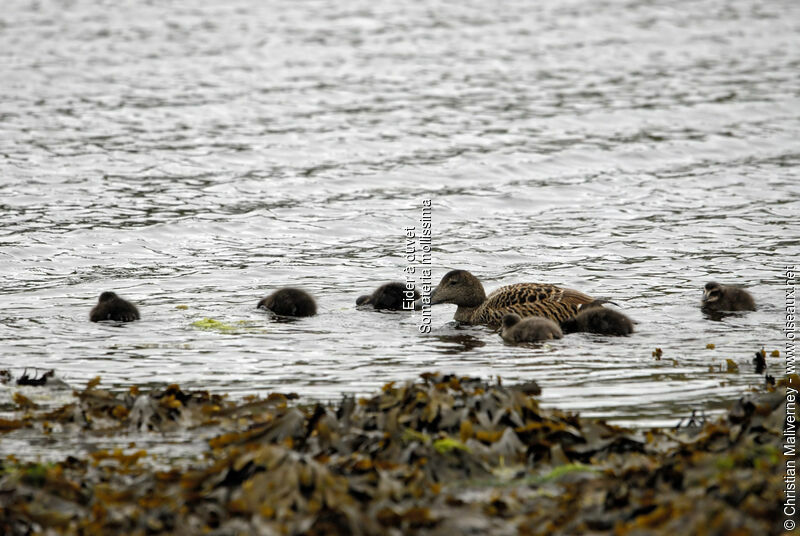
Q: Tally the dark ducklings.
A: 6